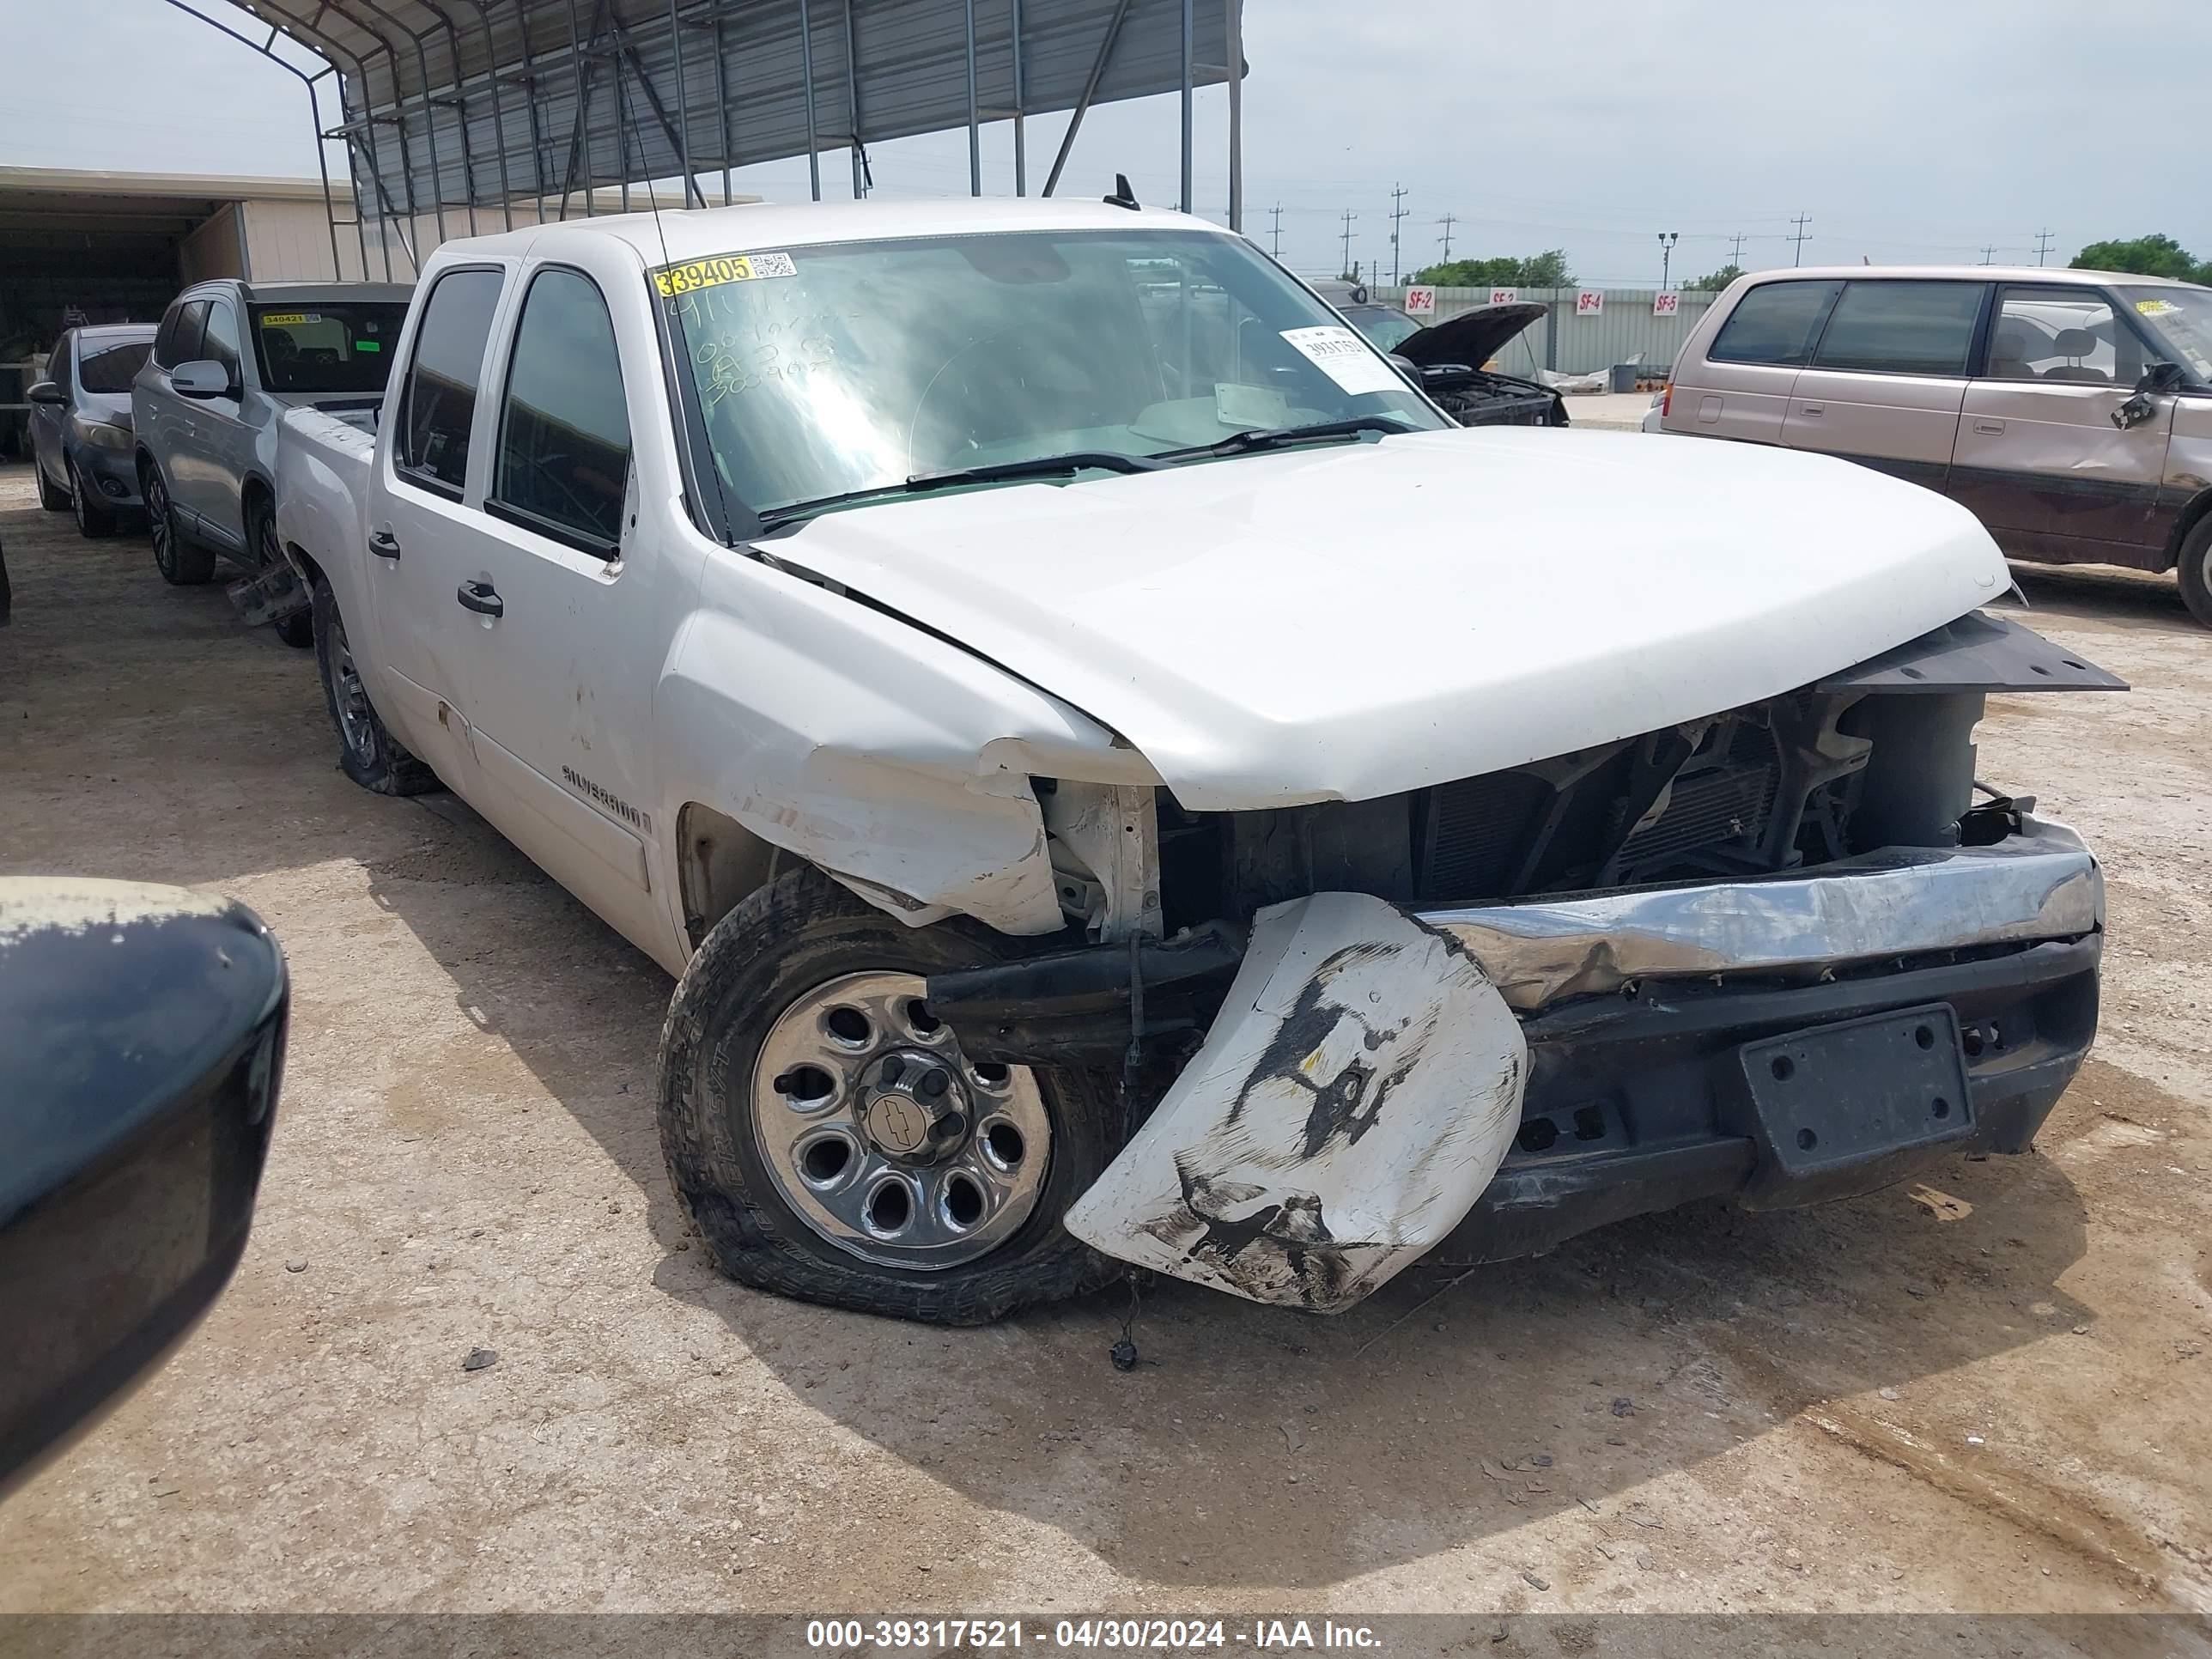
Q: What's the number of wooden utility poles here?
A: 8